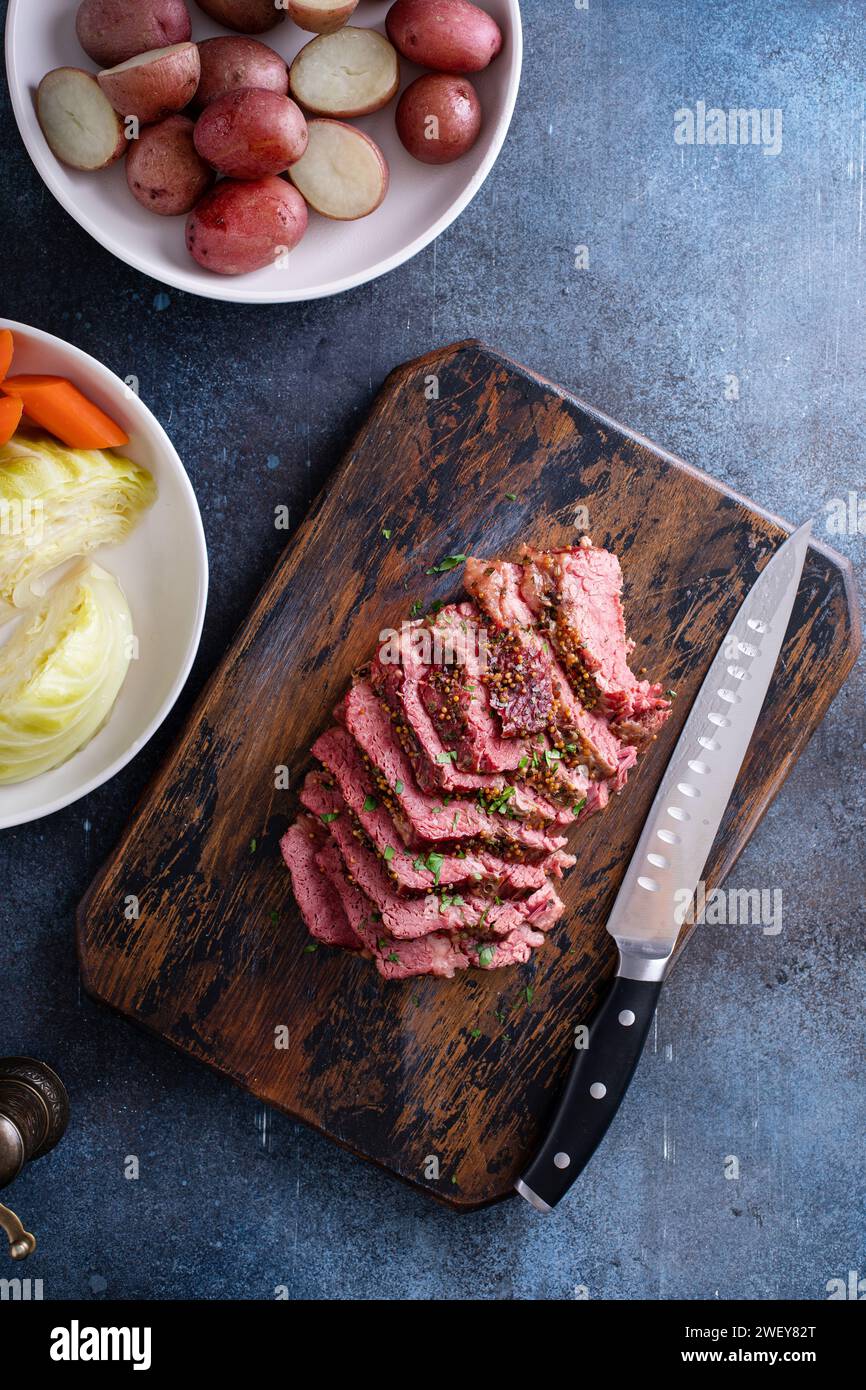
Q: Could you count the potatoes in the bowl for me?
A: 13